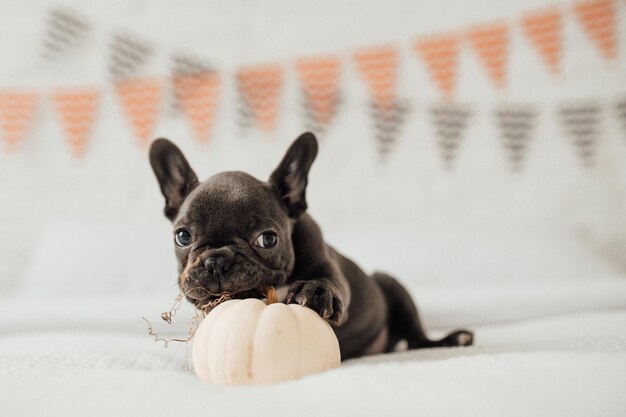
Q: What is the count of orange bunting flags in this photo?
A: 11